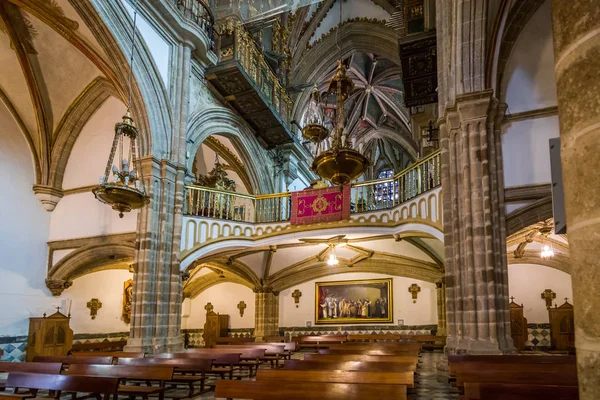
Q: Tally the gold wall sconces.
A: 6